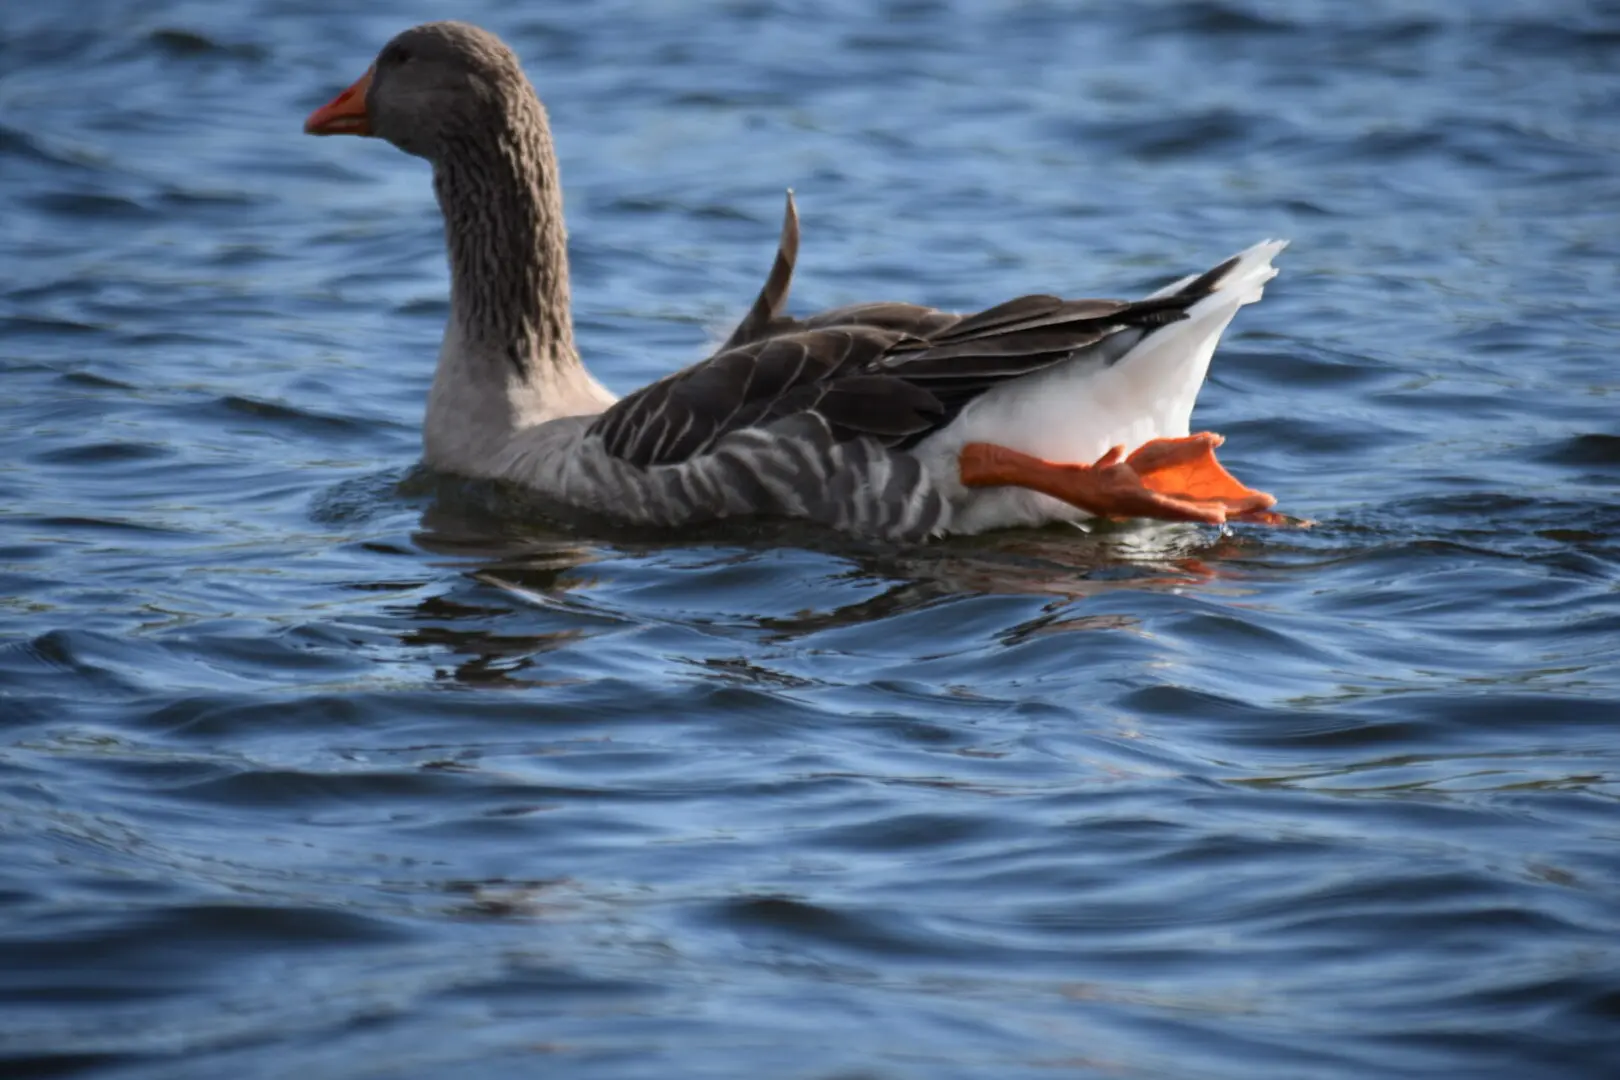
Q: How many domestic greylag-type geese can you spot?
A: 1